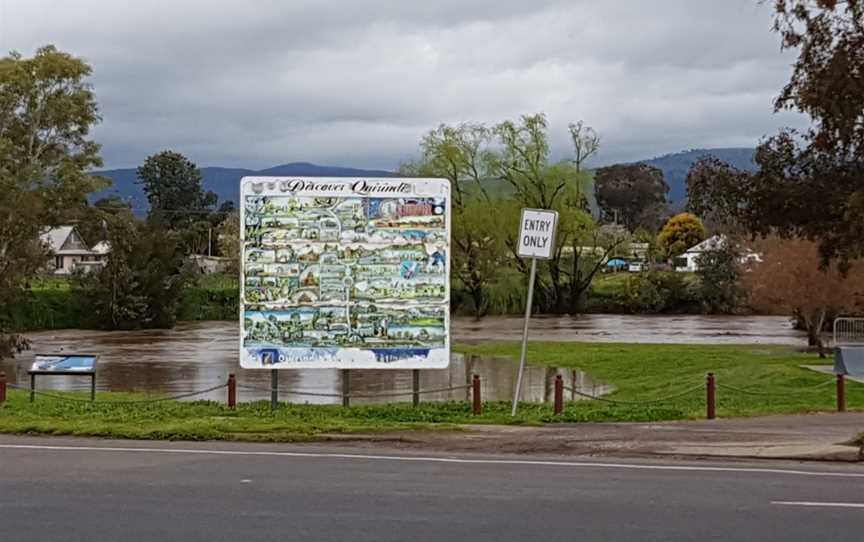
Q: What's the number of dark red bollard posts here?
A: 6